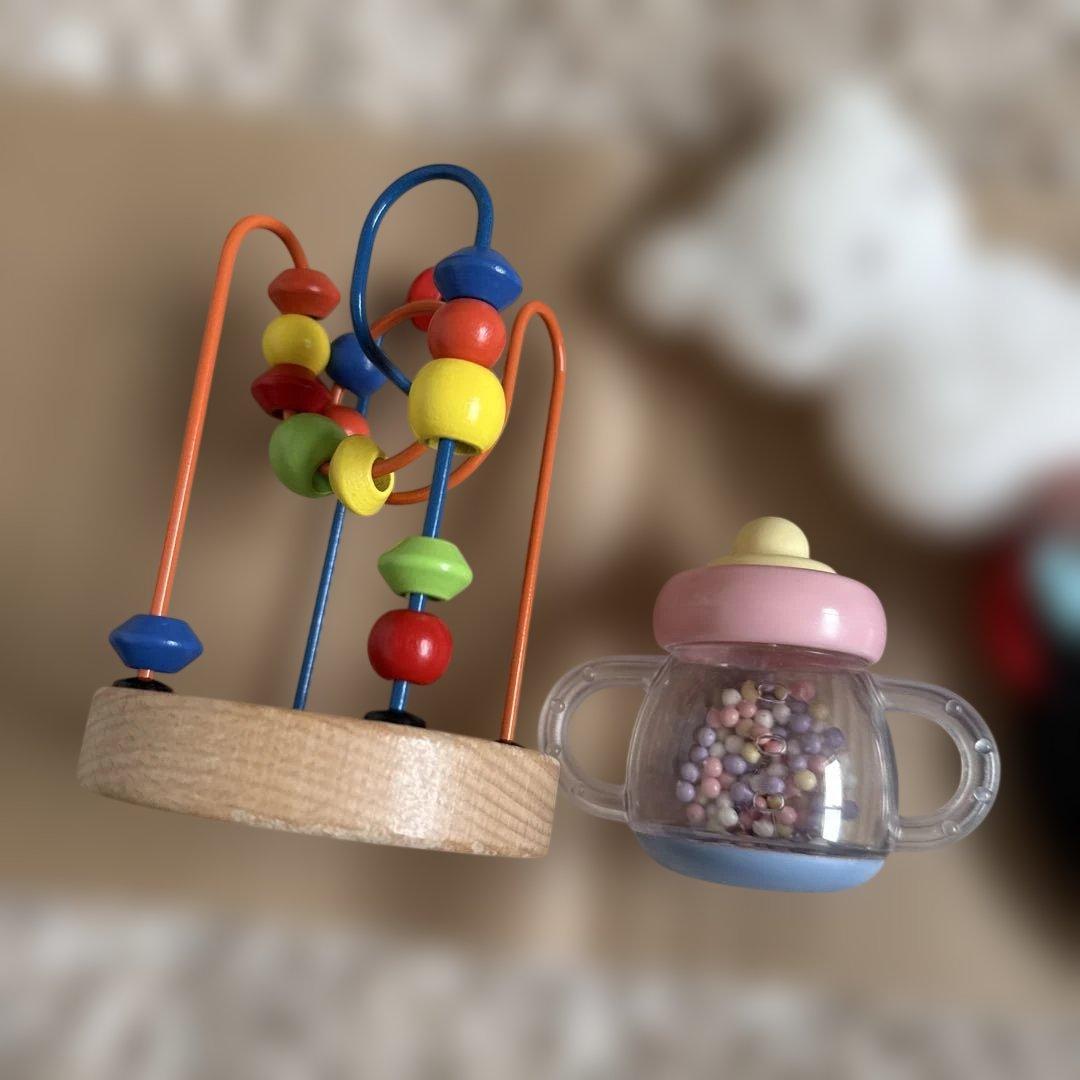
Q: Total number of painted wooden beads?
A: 14